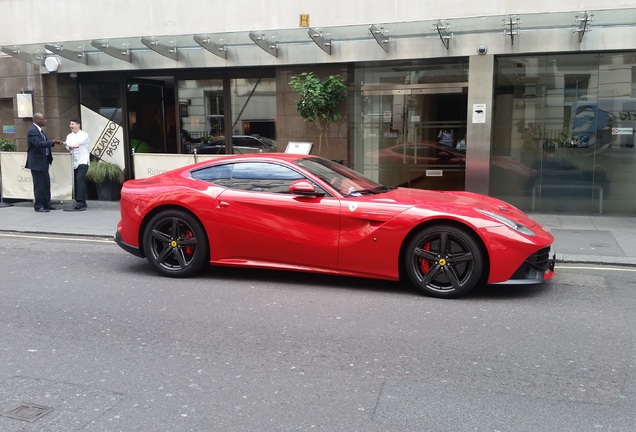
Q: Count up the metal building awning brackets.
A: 11